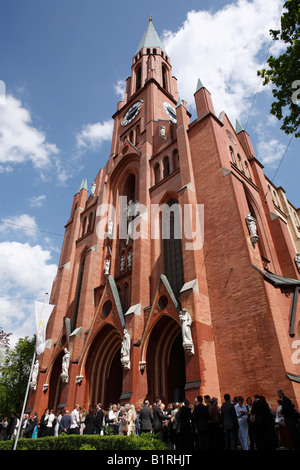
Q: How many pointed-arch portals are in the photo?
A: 3